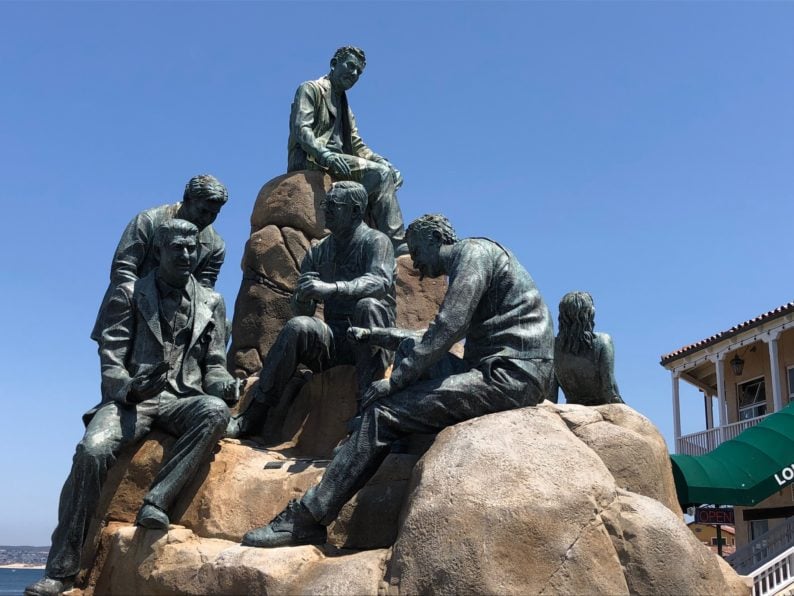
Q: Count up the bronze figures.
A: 6